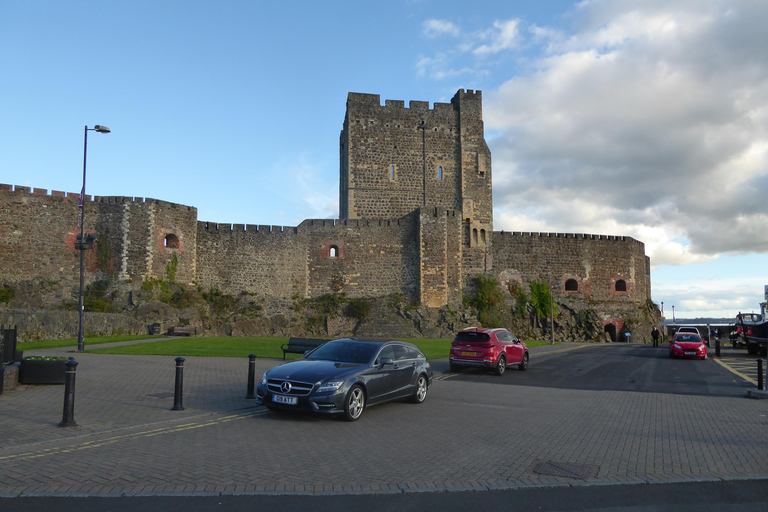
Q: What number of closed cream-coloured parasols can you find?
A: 0